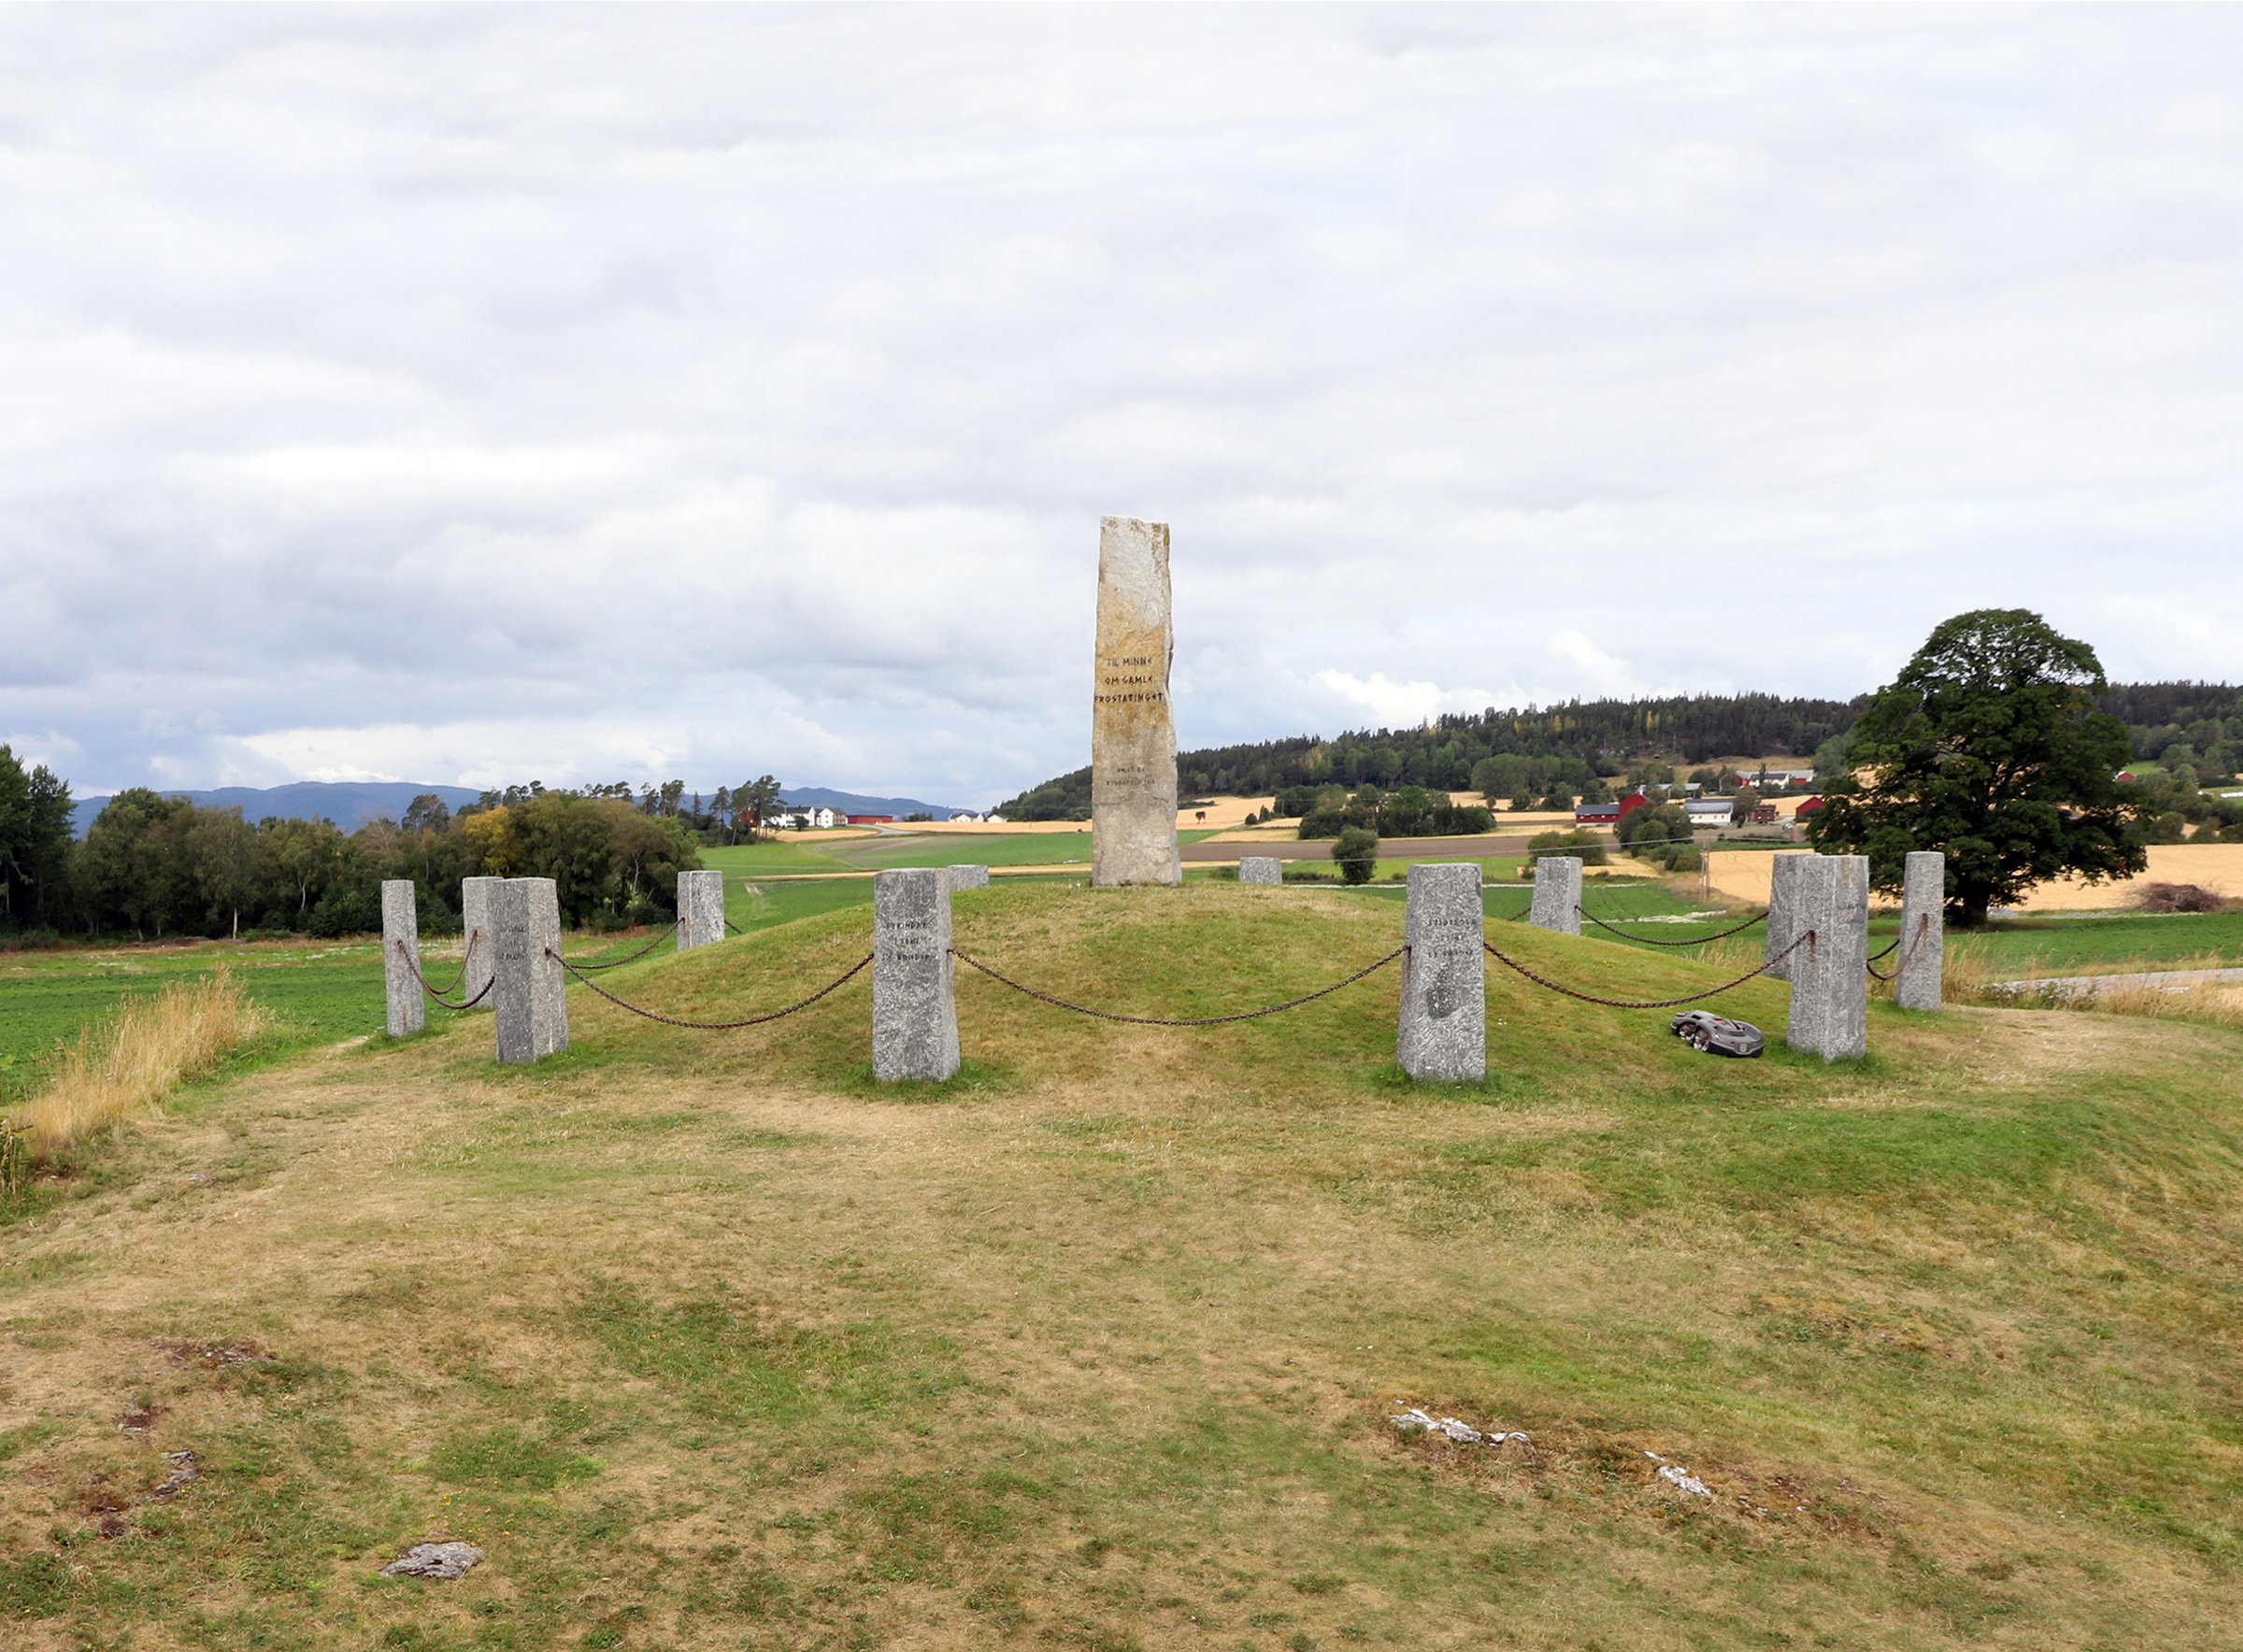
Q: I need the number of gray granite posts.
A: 12